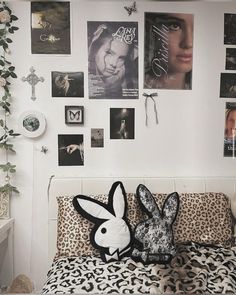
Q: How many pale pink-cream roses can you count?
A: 2